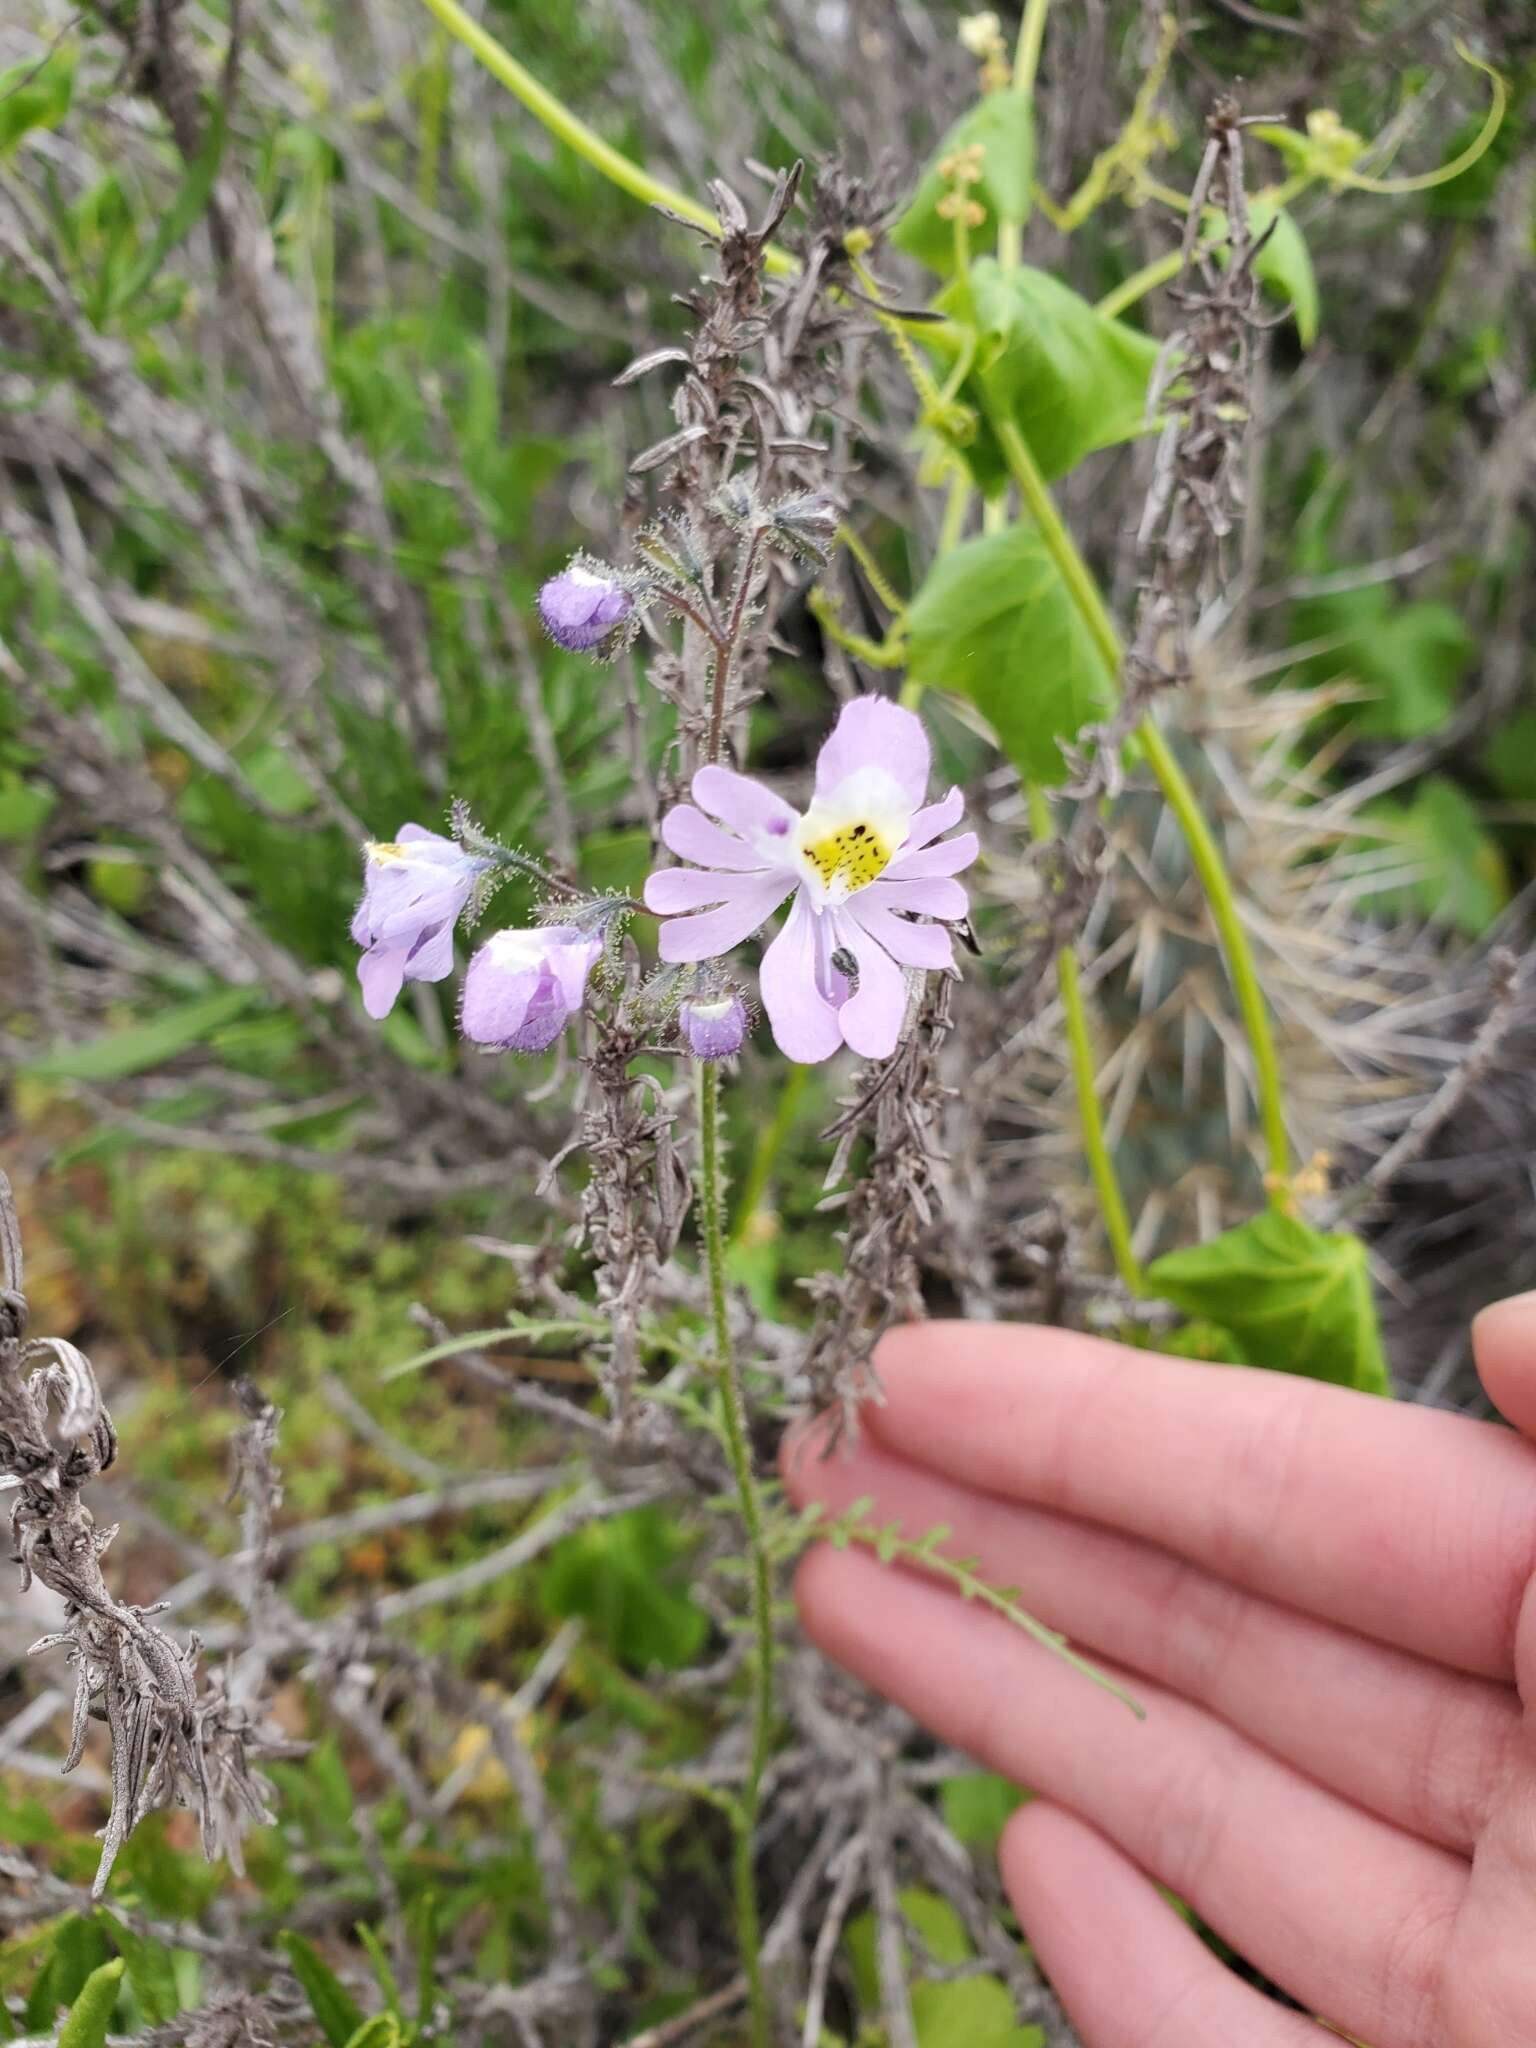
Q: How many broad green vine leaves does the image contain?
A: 5